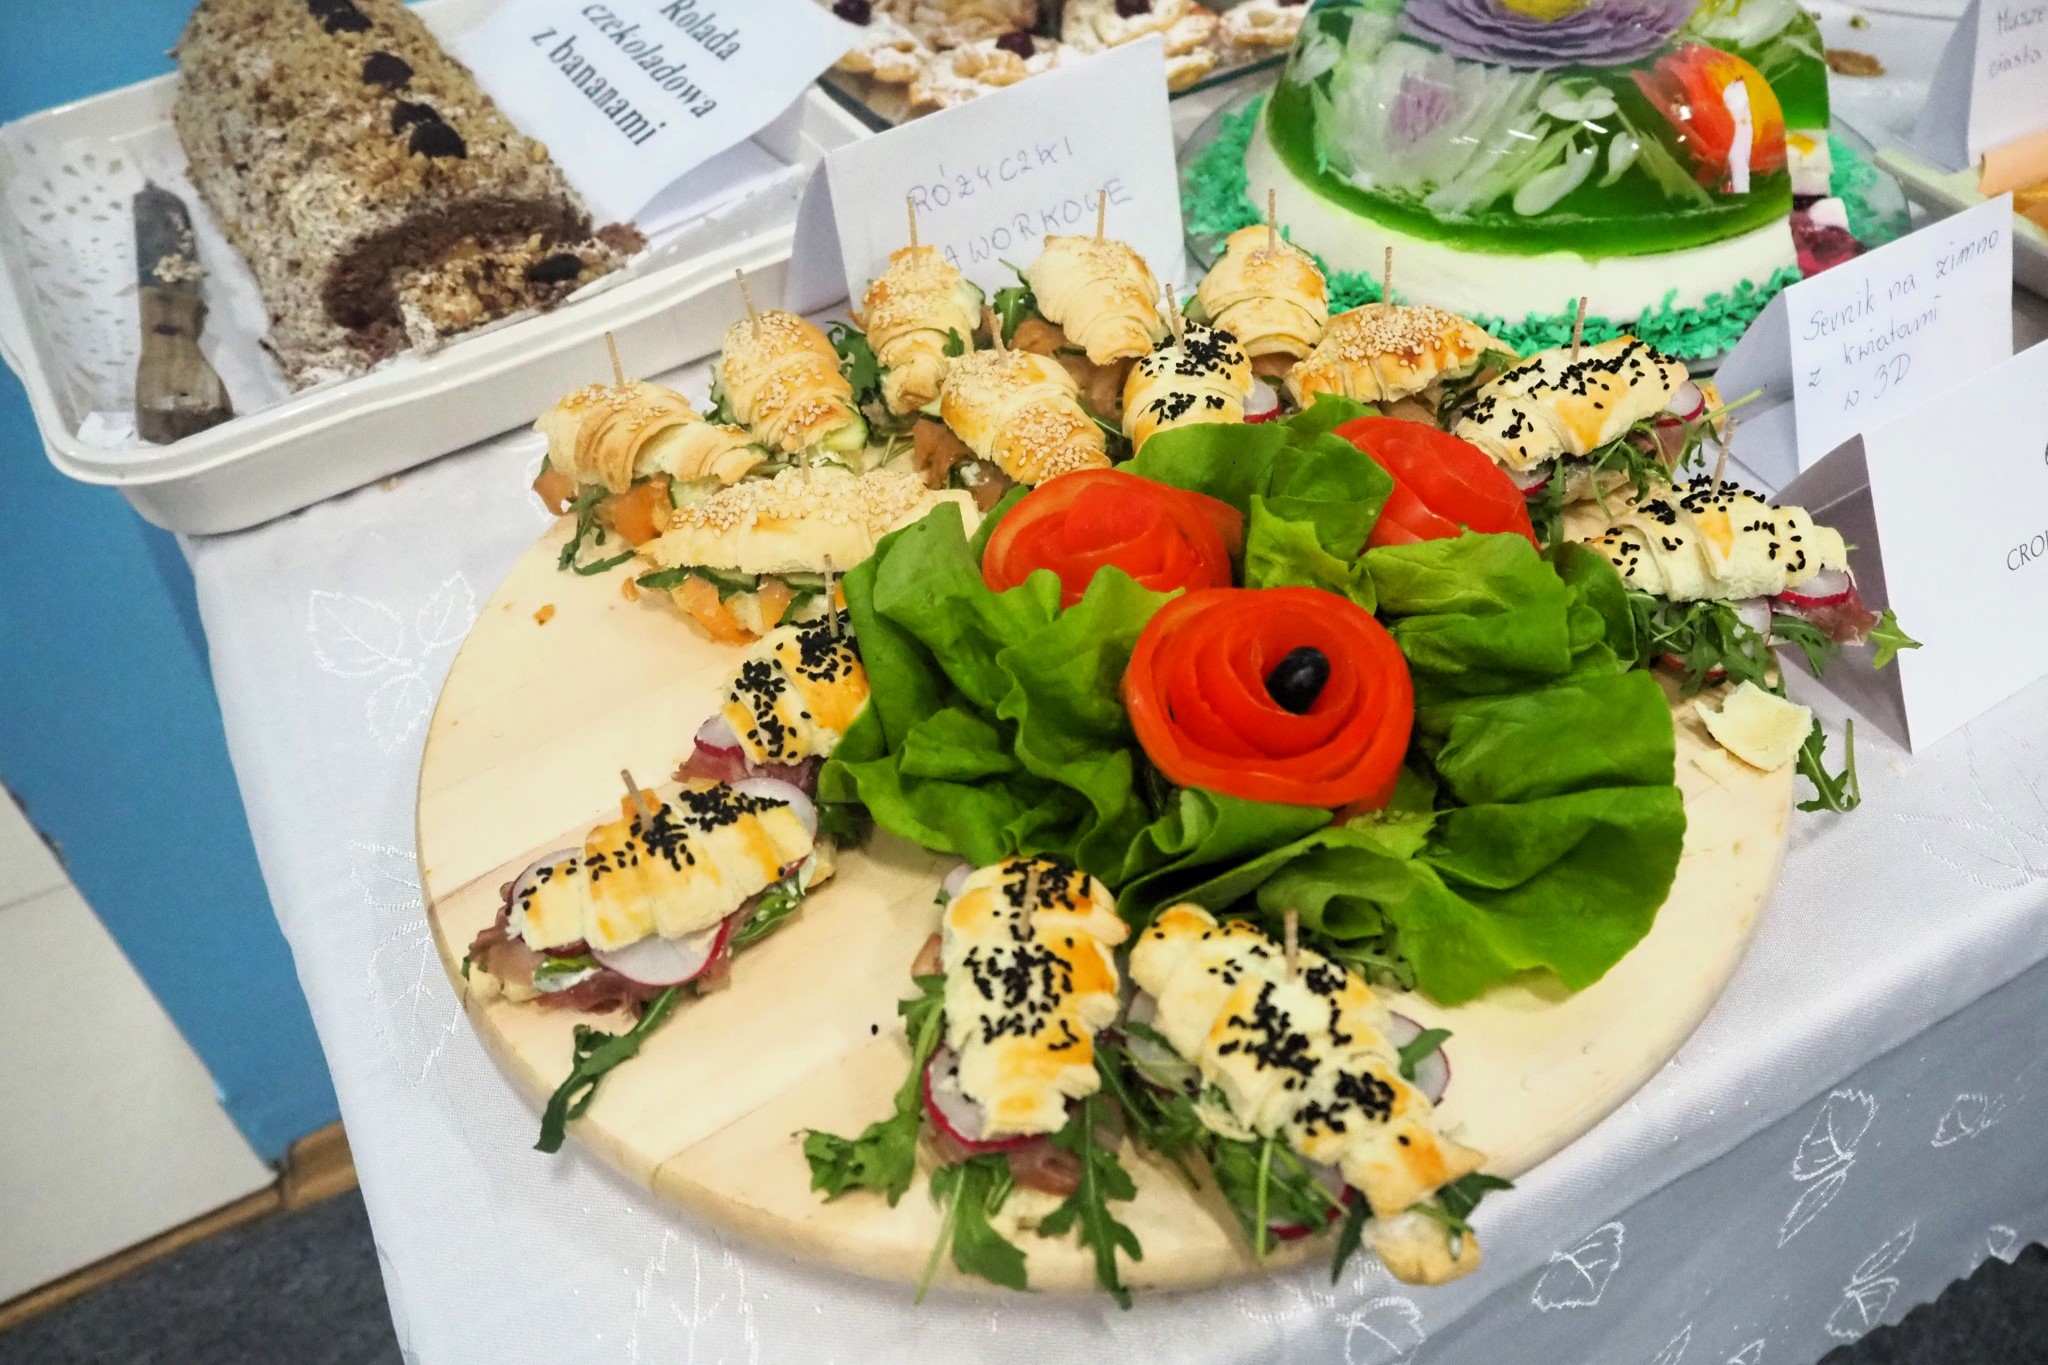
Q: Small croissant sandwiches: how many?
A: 15